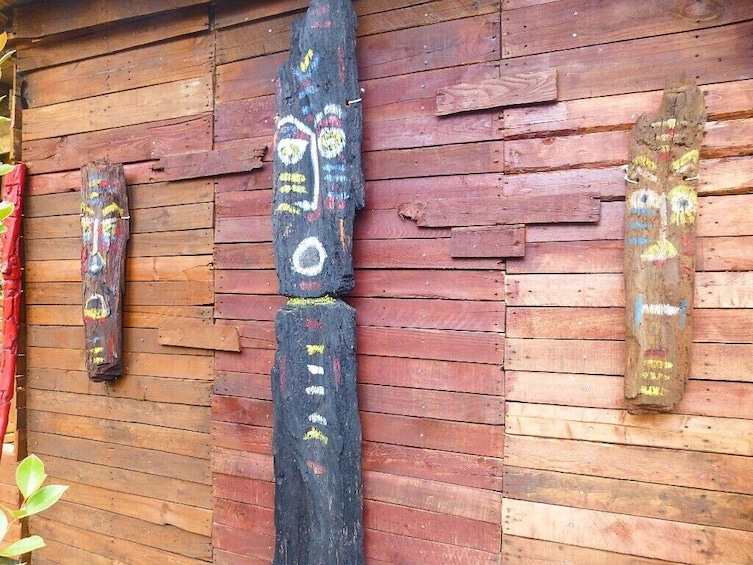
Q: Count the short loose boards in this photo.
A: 5